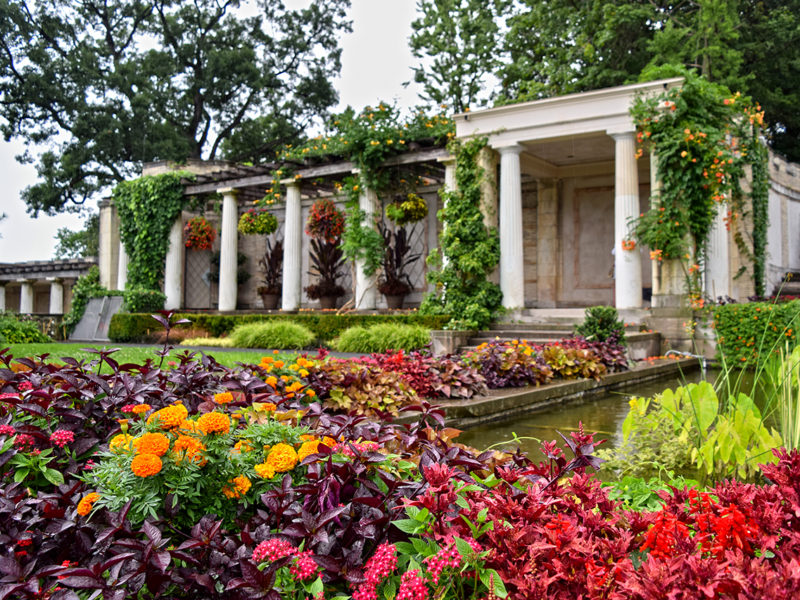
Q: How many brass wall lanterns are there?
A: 0